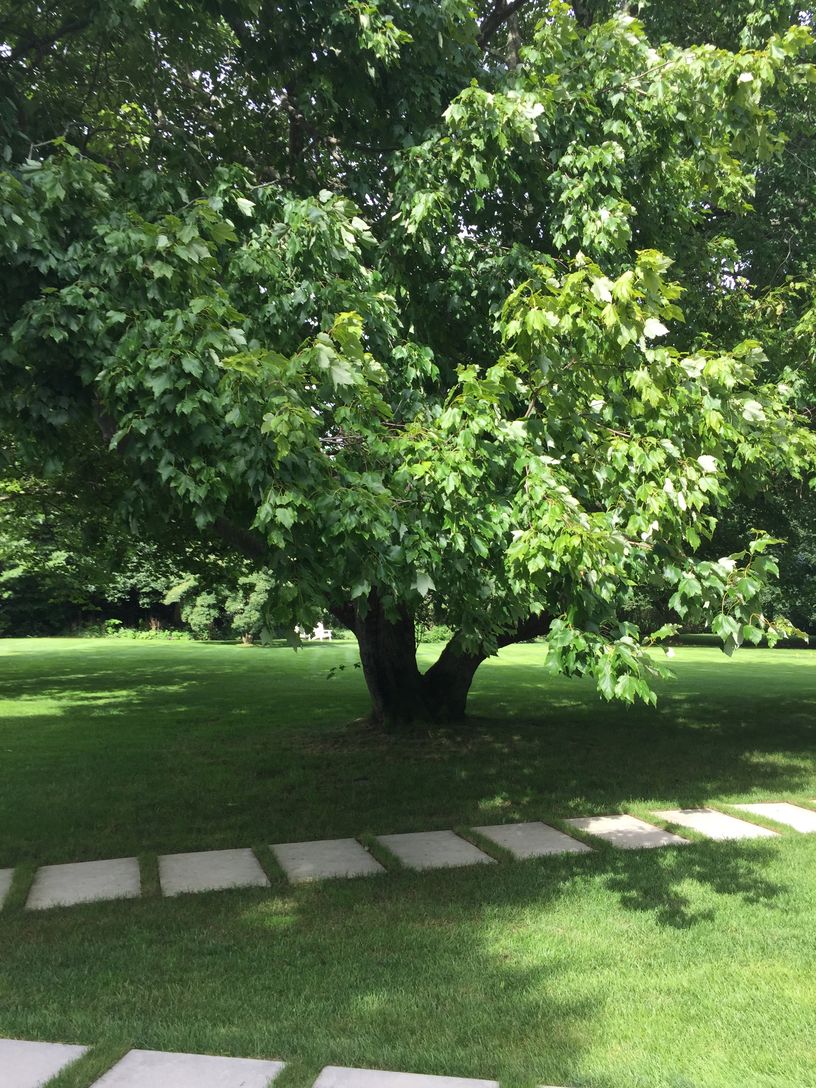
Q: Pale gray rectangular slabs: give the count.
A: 12